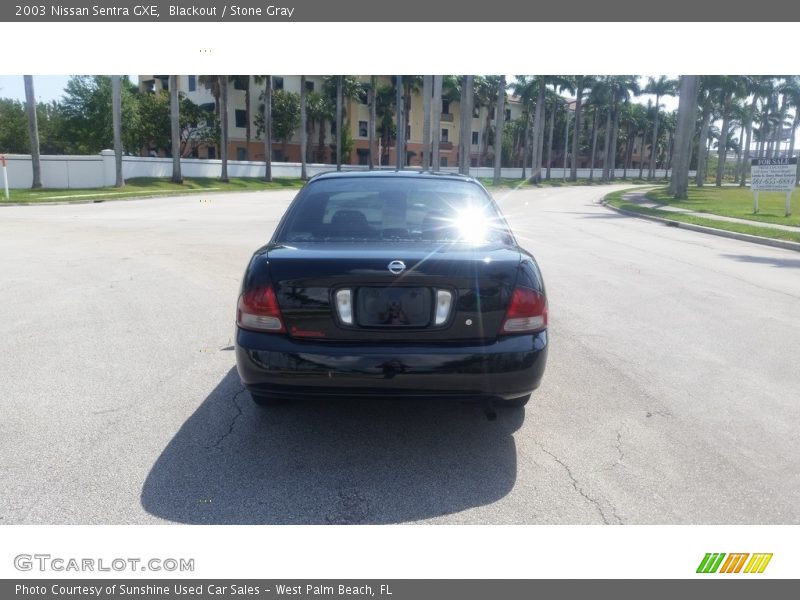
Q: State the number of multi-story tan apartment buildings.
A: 1